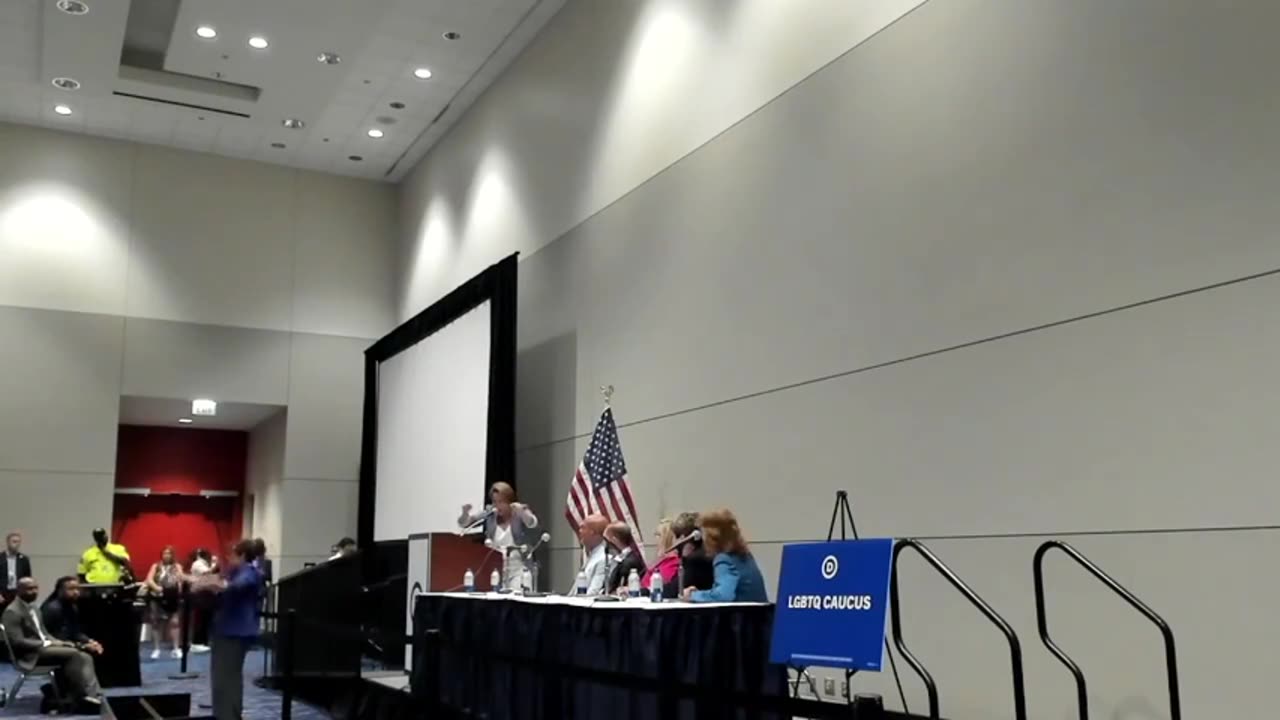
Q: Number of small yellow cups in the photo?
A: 0